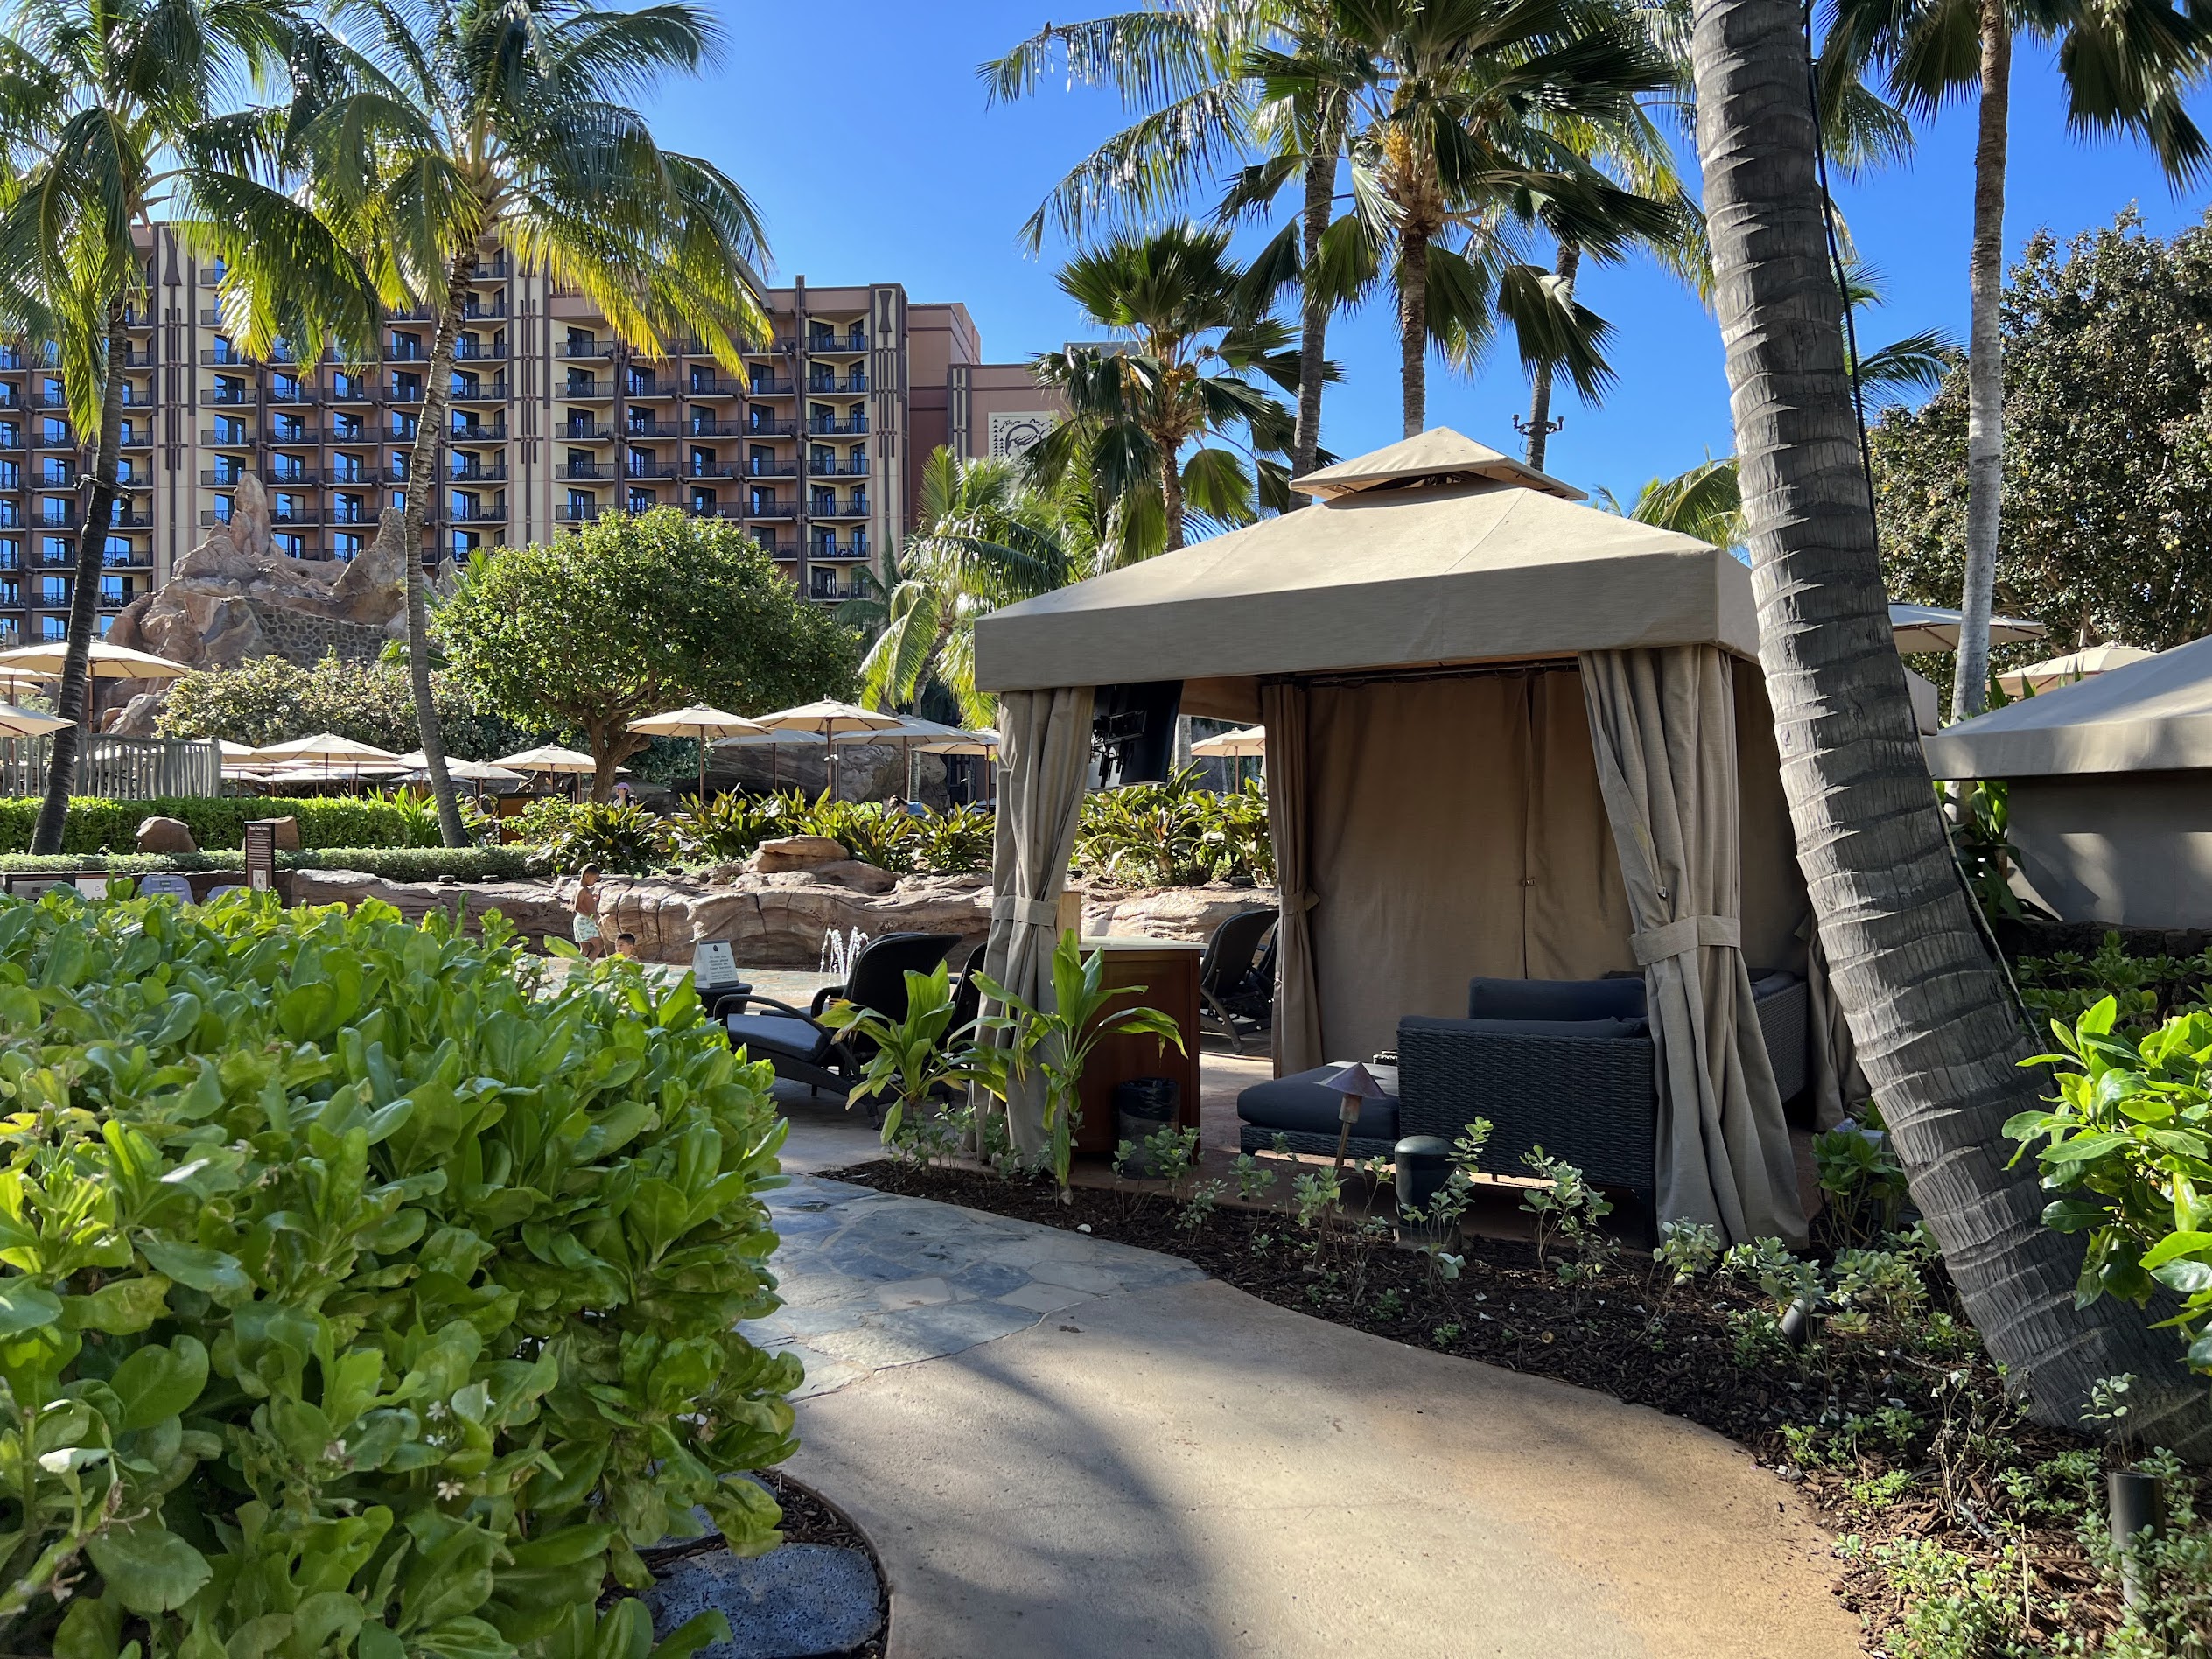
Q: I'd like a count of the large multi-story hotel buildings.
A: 1